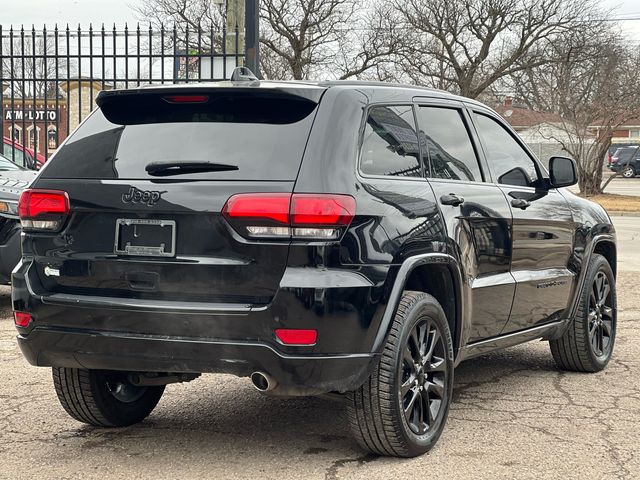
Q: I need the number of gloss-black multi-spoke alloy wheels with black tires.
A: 2